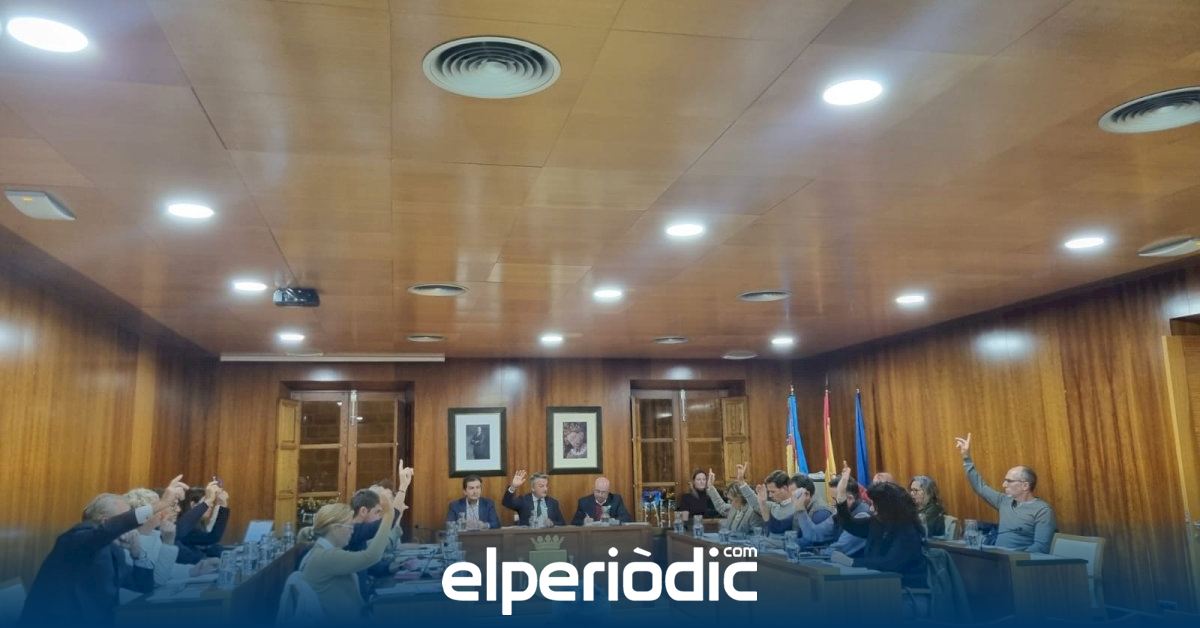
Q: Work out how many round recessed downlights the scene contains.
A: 11